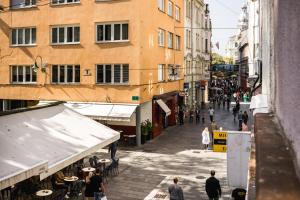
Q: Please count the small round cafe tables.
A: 4